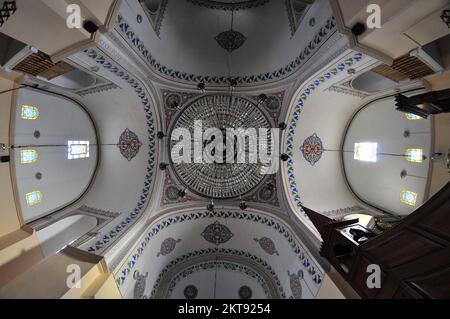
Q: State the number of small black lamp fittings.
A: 12